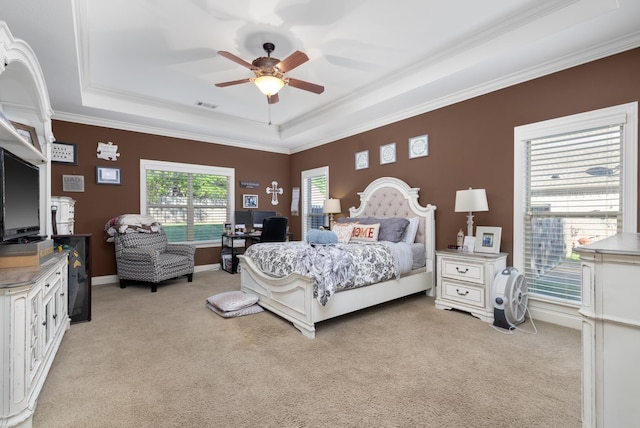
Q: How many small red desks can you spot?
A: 0